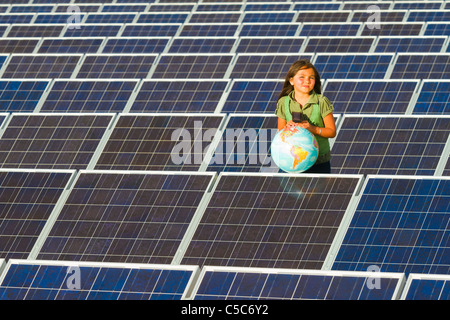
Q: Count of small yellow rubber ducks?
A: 0